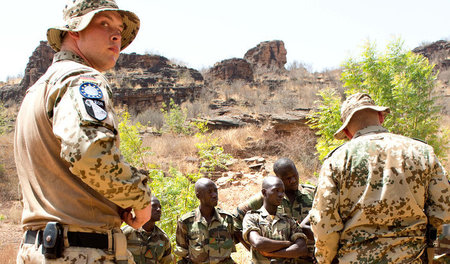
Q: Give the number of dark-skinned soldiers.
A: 4